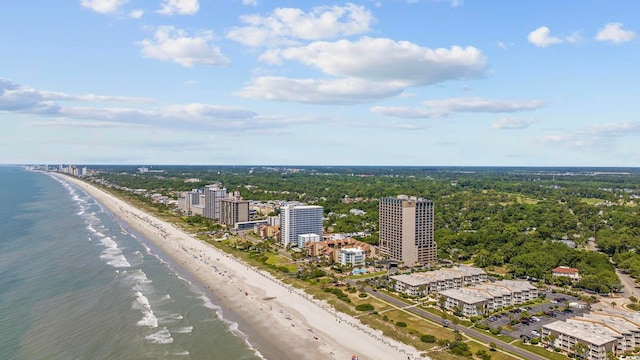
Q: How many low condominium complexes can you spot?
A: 3